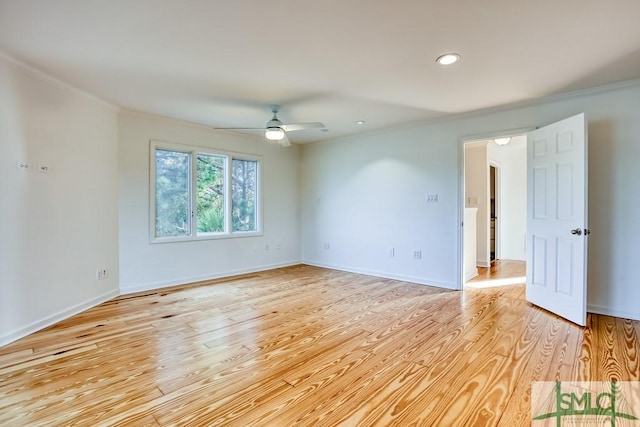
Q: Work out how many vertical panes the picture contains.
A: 3